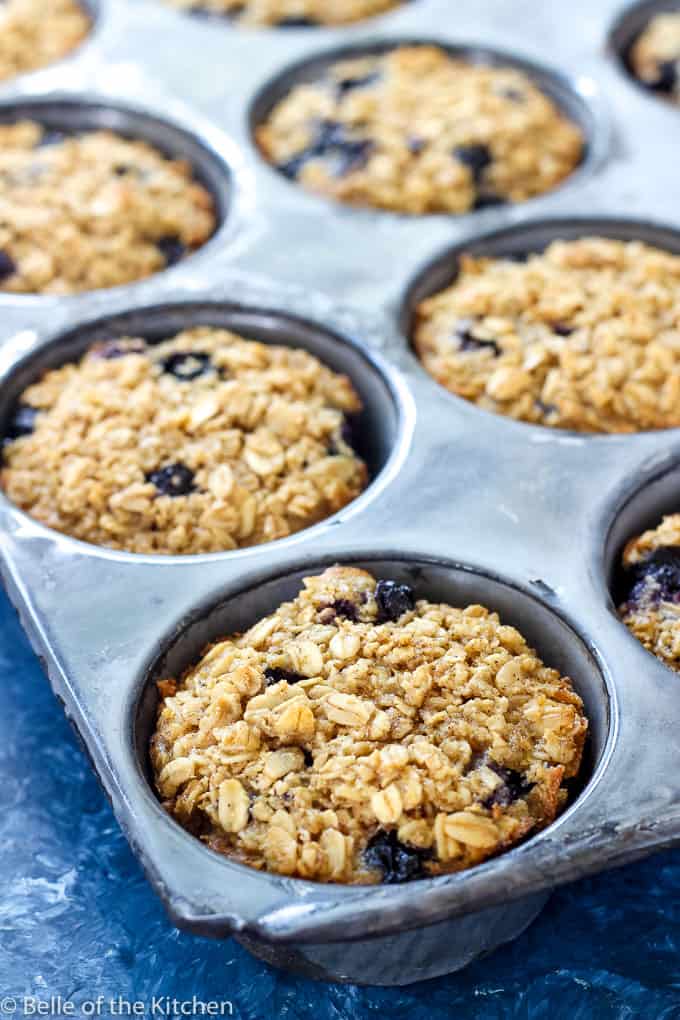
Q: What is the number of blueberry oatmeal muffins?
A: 9